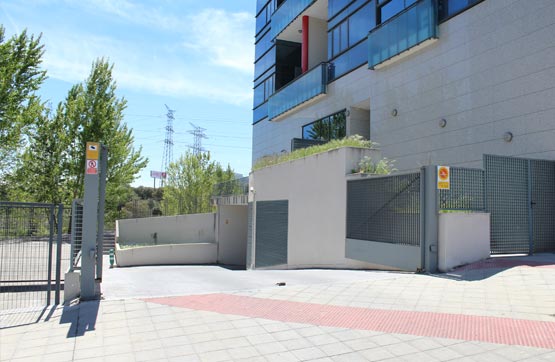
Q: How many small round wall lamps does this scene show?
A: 3